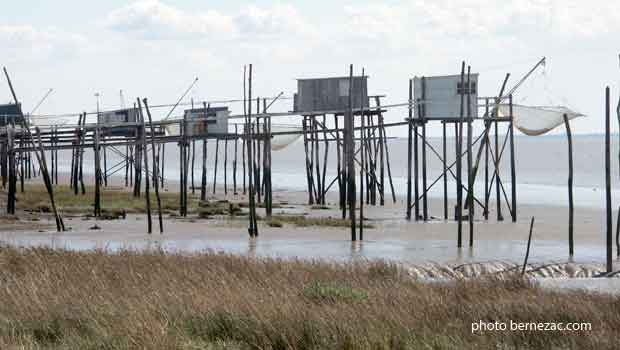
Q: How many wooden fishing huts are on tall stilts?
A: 5